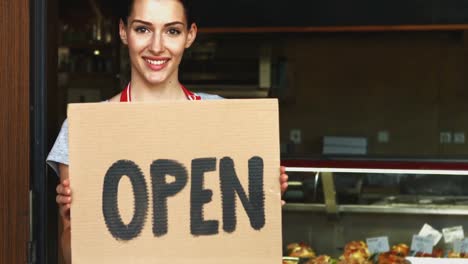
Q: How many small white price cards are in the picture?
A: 5